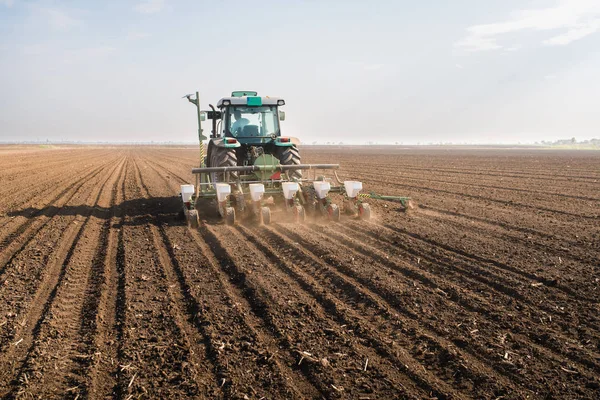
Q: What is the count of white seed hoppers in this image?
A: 6